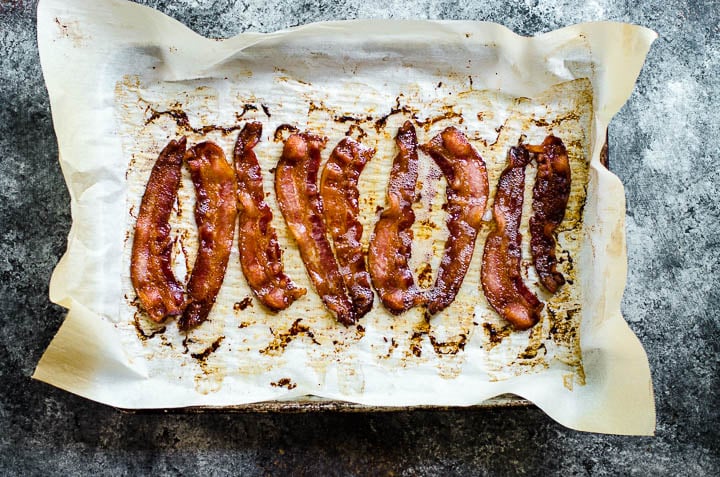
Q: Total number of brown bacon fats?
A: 9